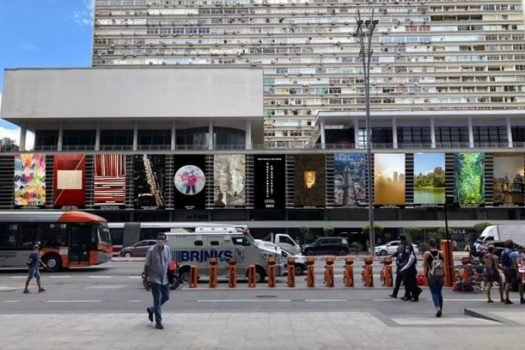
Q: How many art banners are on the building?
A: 13